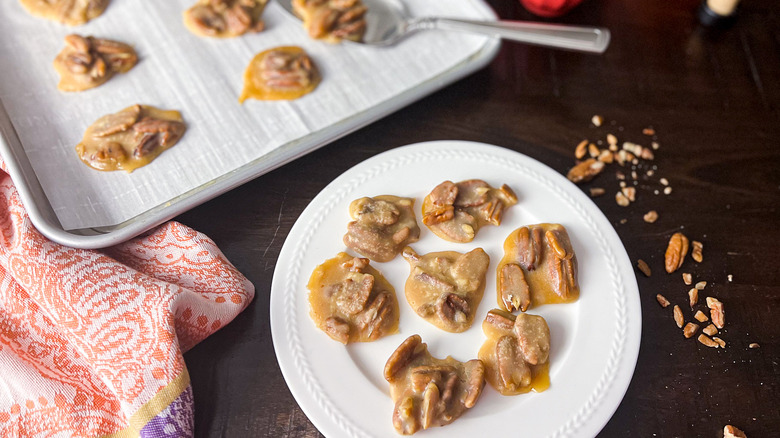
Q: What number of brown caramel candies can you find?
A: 13